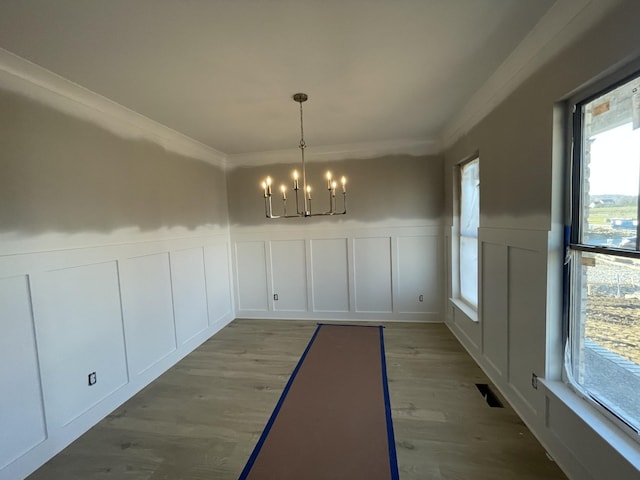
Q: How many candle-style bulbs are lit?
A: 8